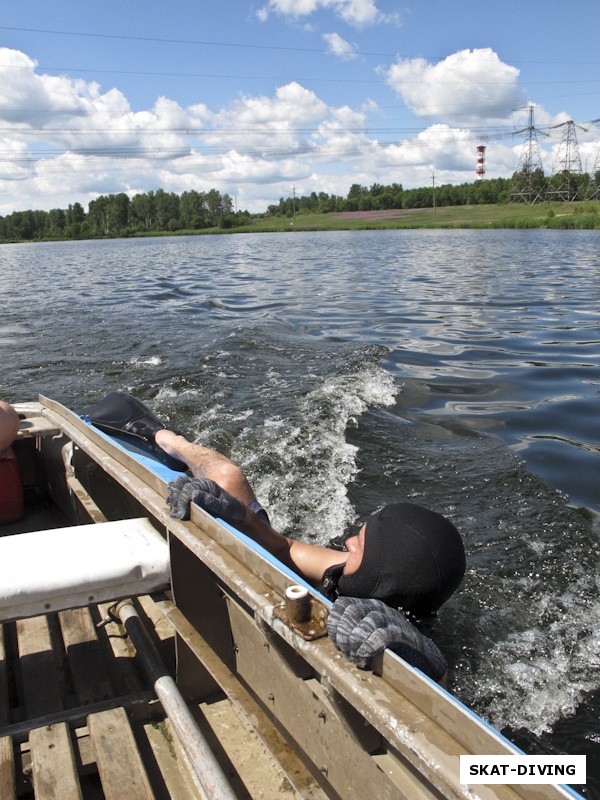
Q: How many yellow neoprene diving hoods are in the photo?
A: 0